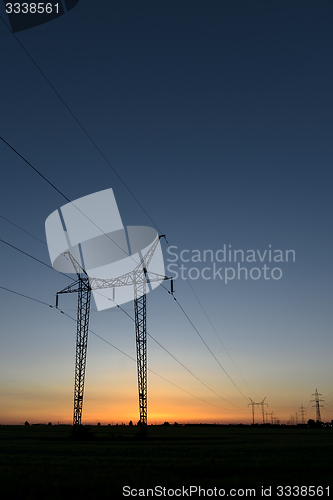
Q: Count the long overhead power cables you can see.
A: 5